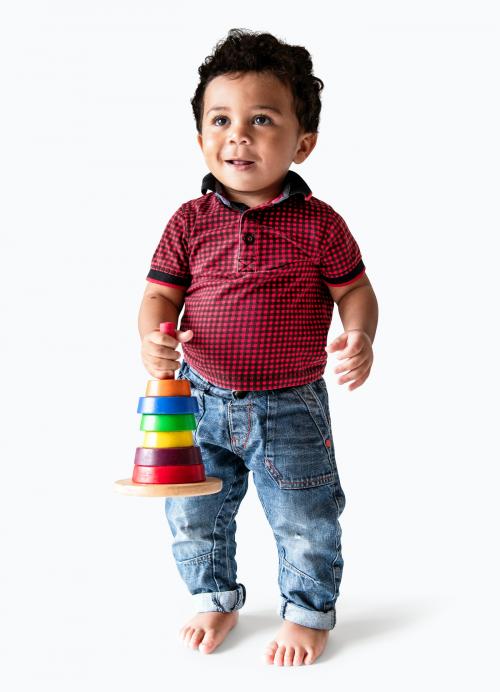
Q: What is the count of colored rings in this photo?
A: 6